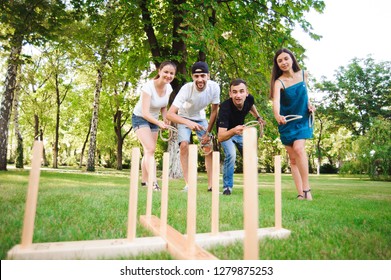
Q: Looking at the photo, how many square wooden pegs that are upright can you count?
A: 8